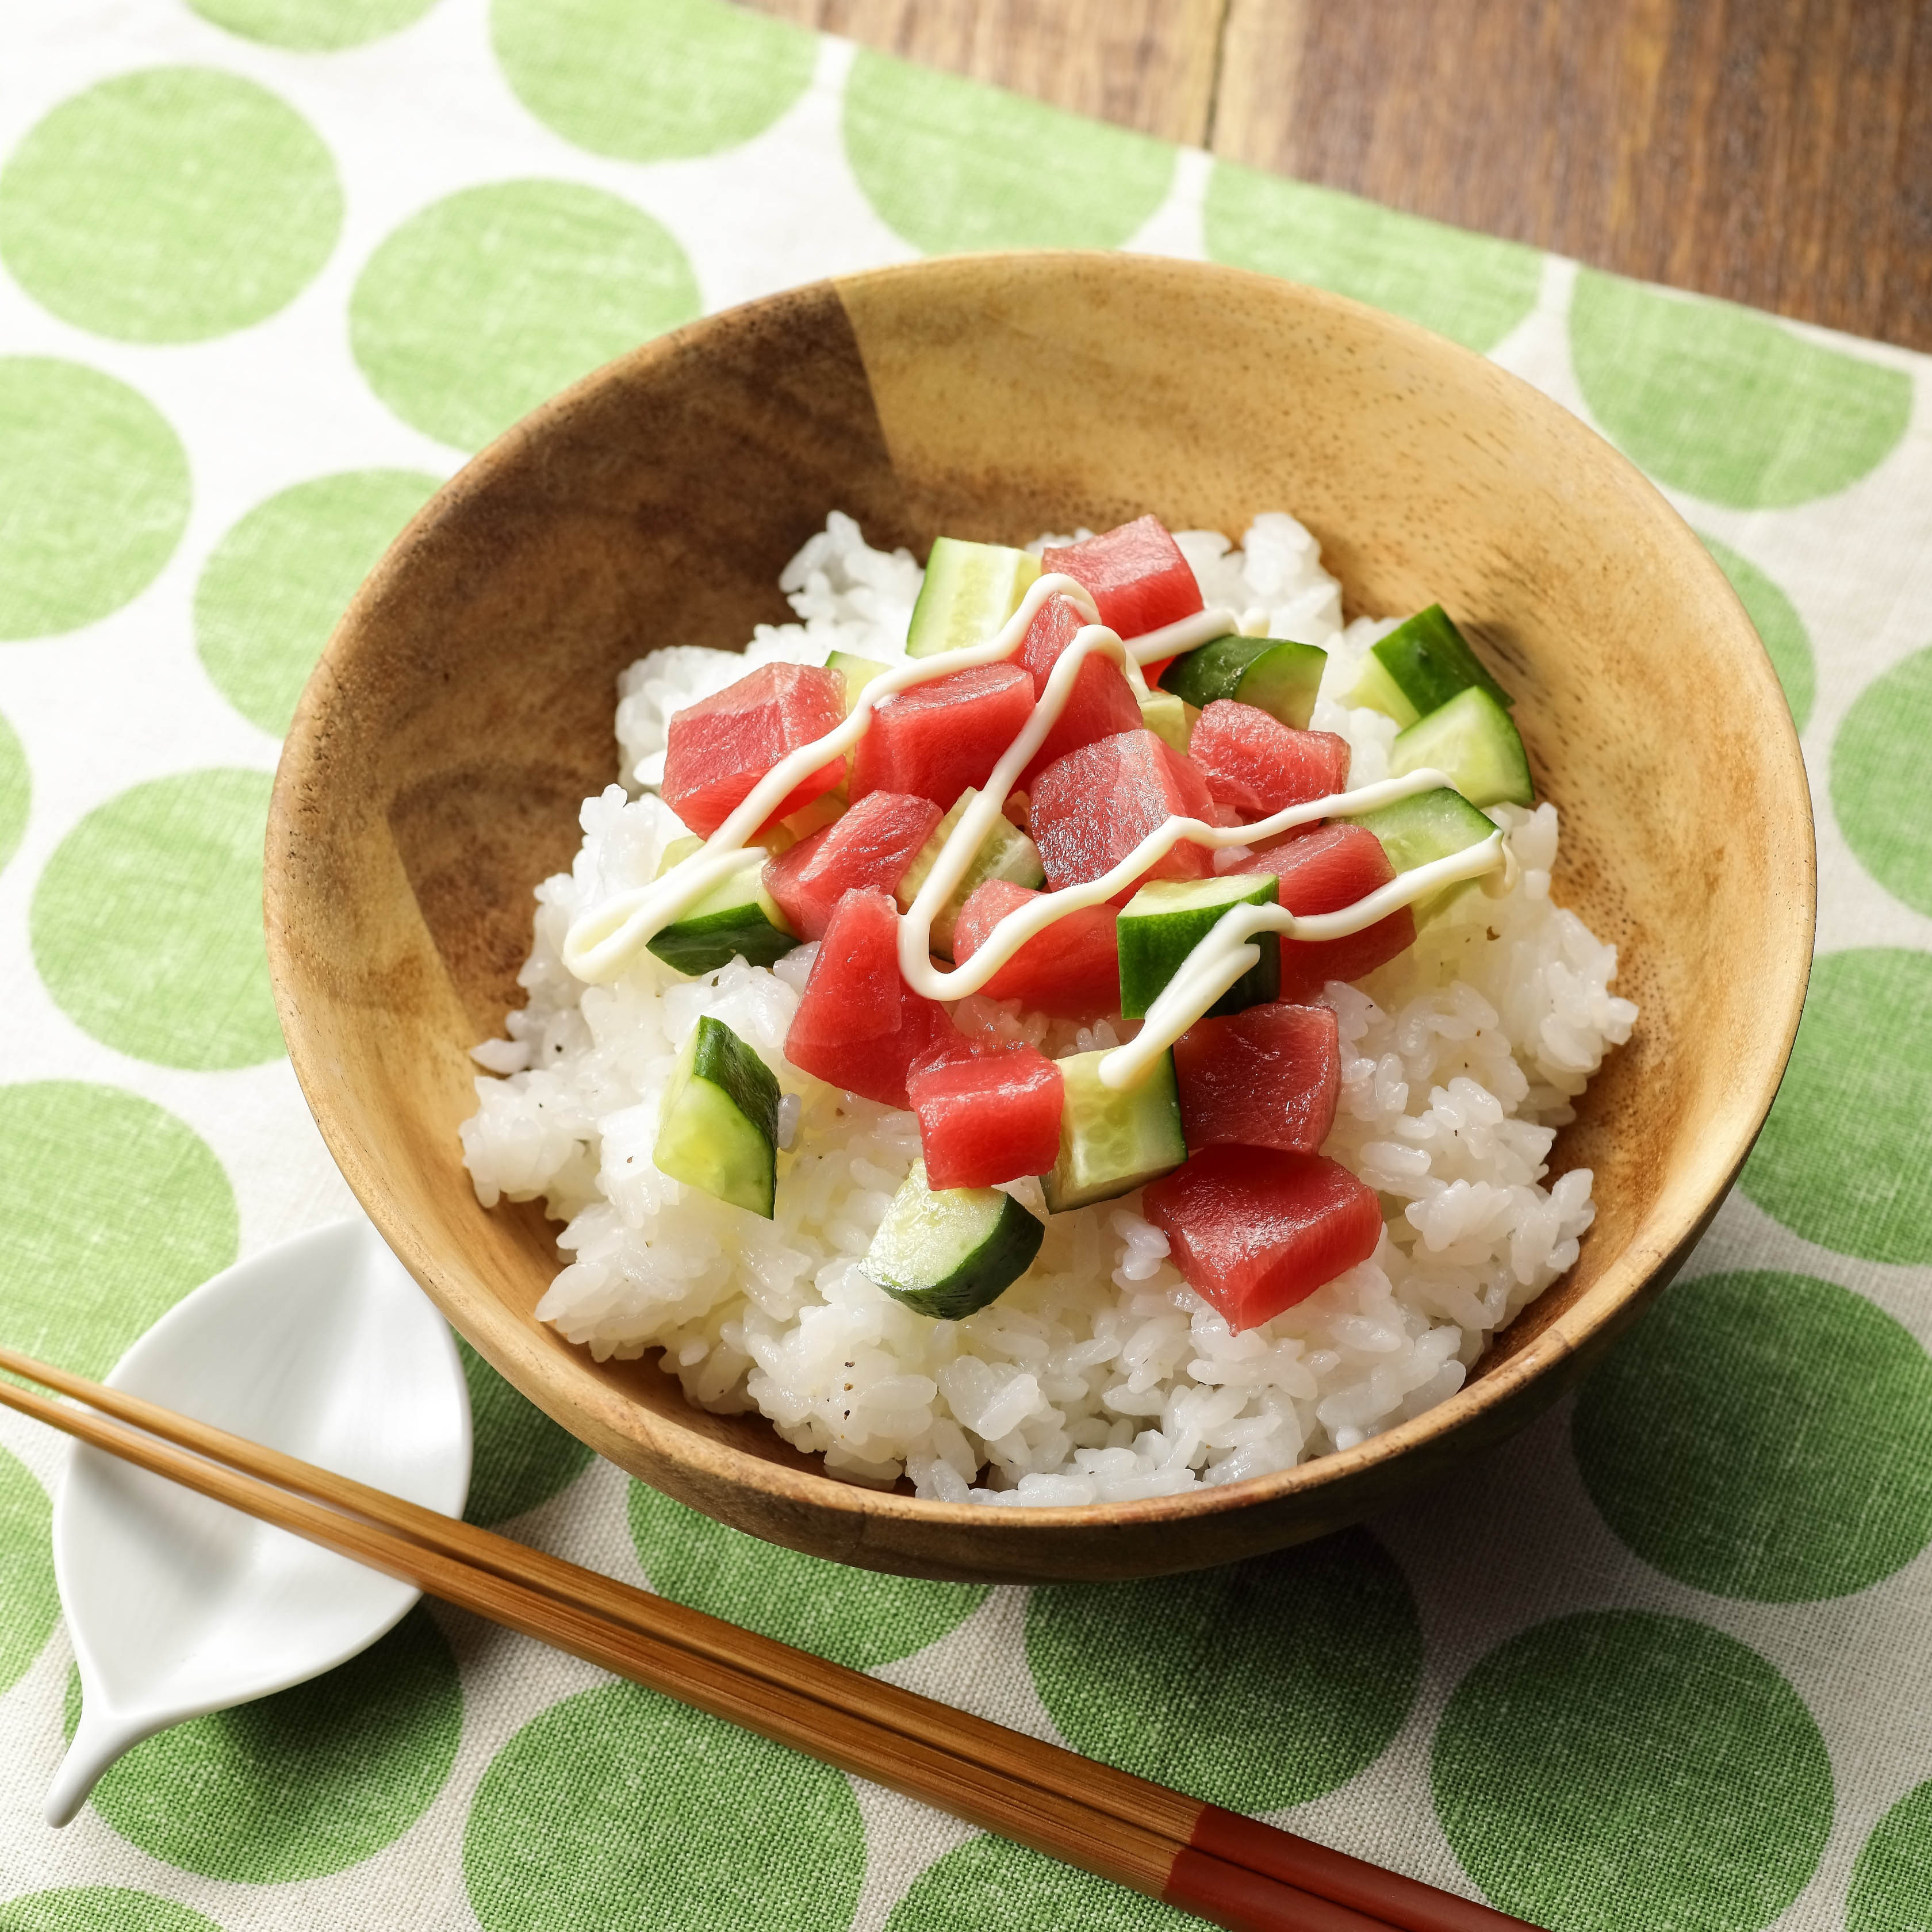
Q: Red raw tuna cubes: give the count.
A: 13